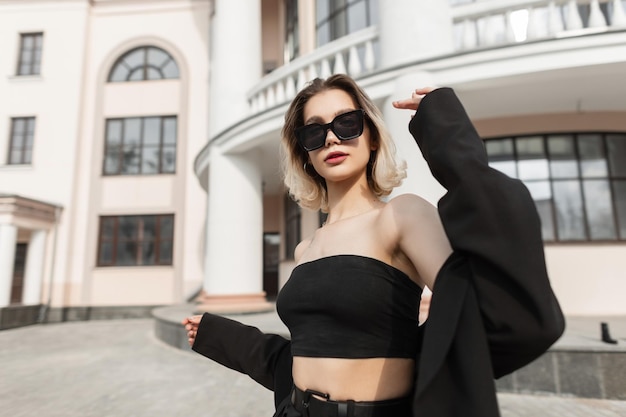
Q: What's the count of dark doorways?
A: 2